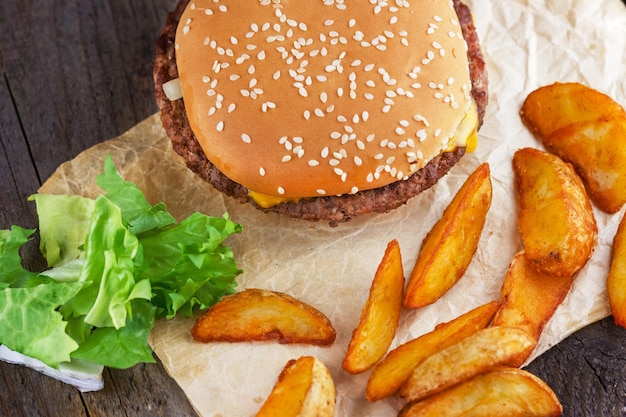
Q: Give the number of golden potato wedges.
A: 11